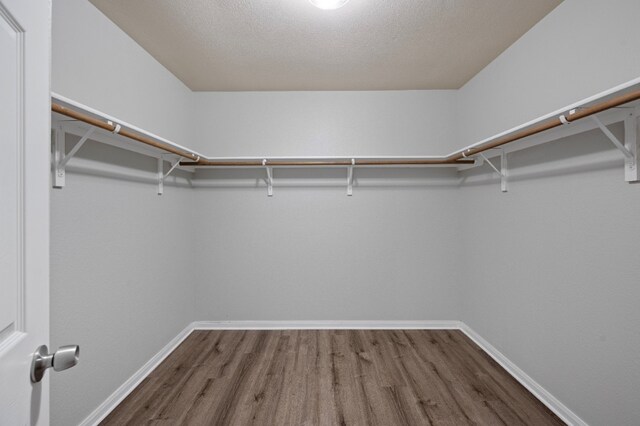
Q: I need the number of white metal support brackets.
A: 6